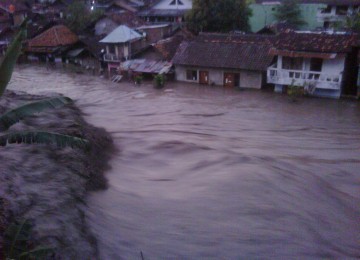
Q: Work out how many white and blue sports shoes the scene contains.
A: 0